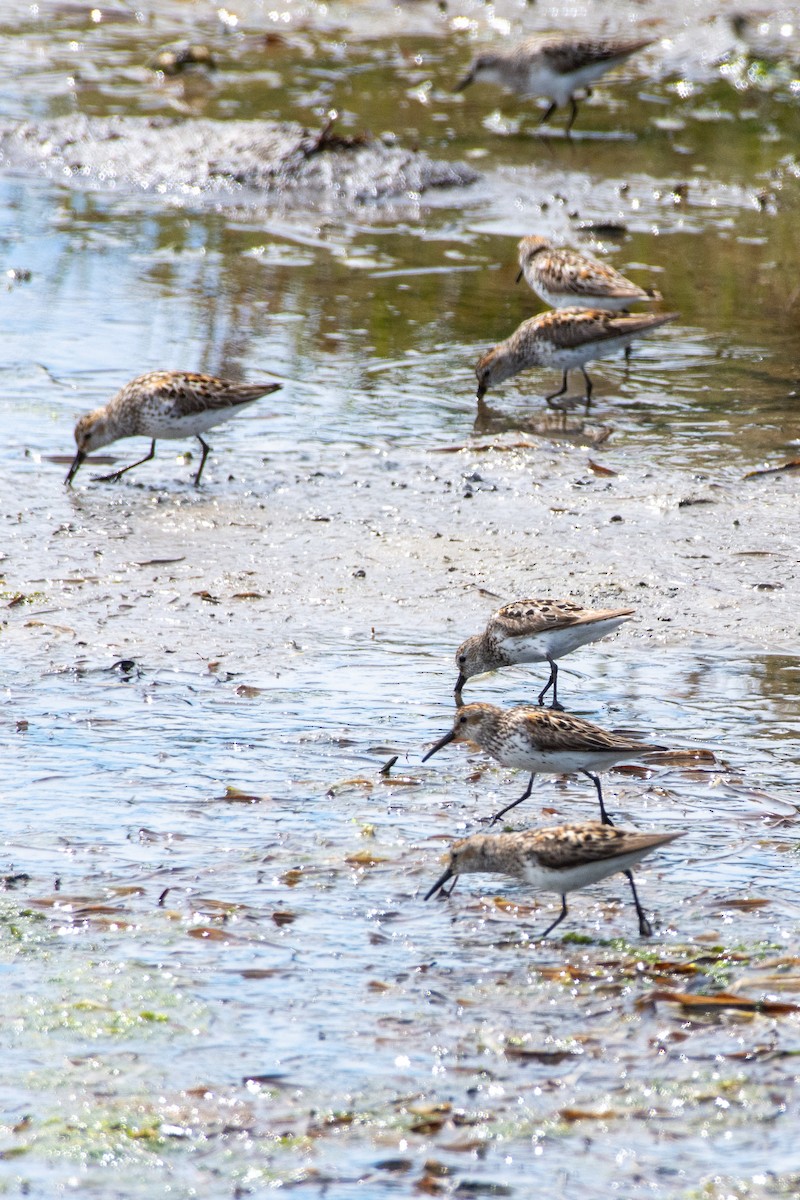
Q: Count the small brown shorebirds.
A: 7